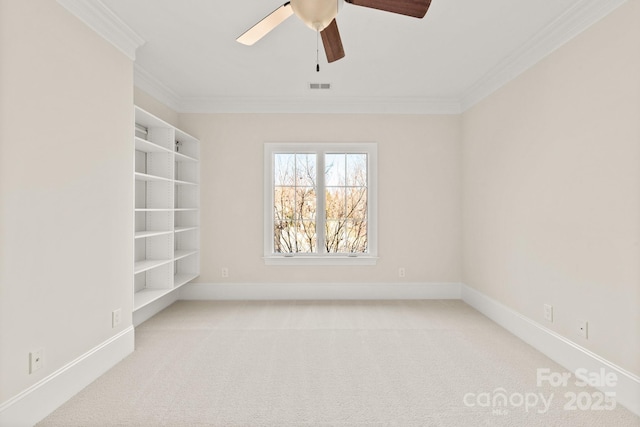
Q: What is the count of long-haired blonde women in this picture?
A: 0